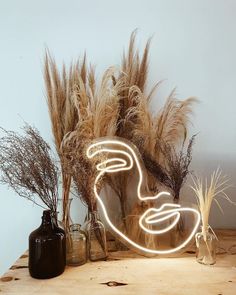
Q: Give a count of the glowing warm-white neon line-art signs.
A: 1